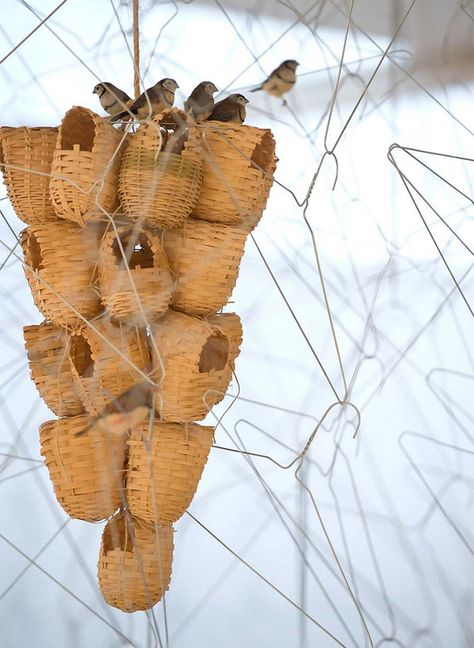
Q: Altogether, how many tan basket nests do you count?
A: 14